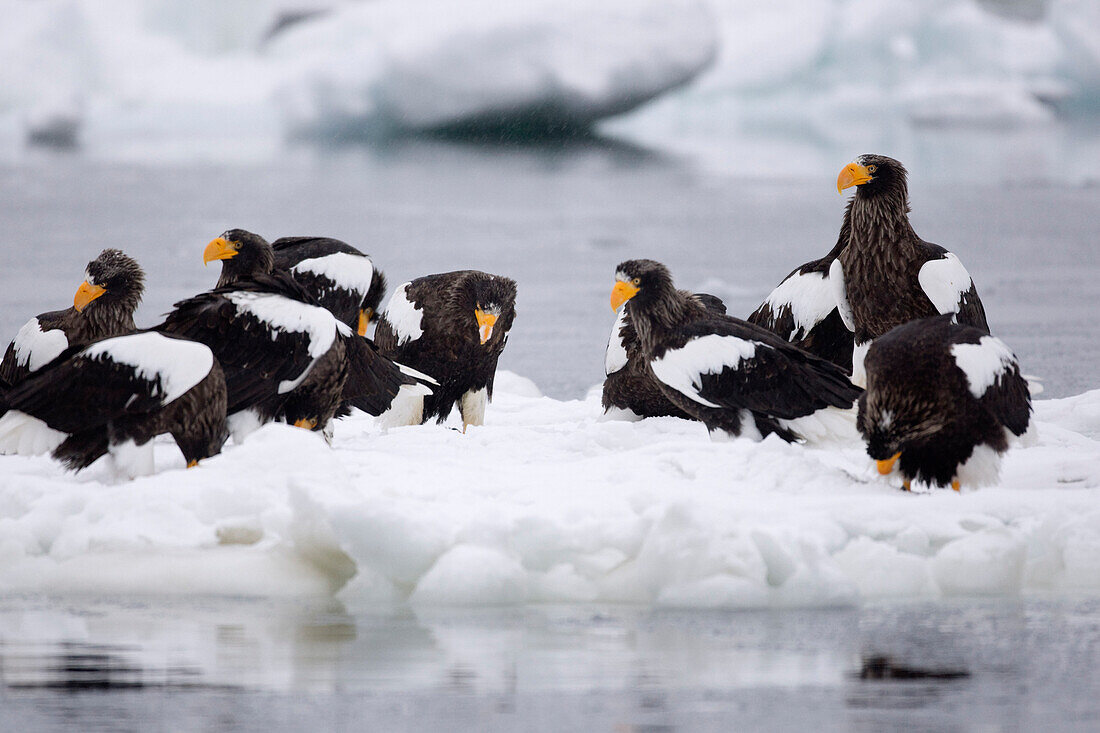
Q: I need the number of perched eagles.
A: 11